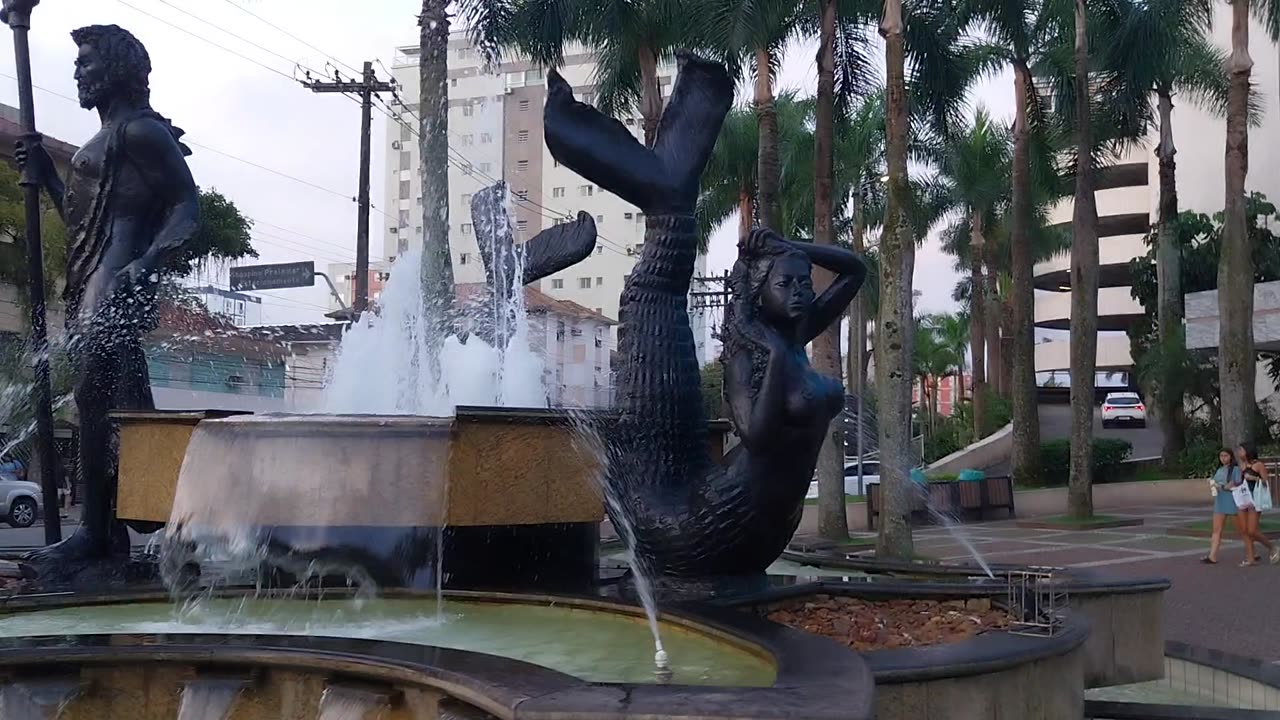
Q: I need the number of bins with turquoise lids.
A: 2